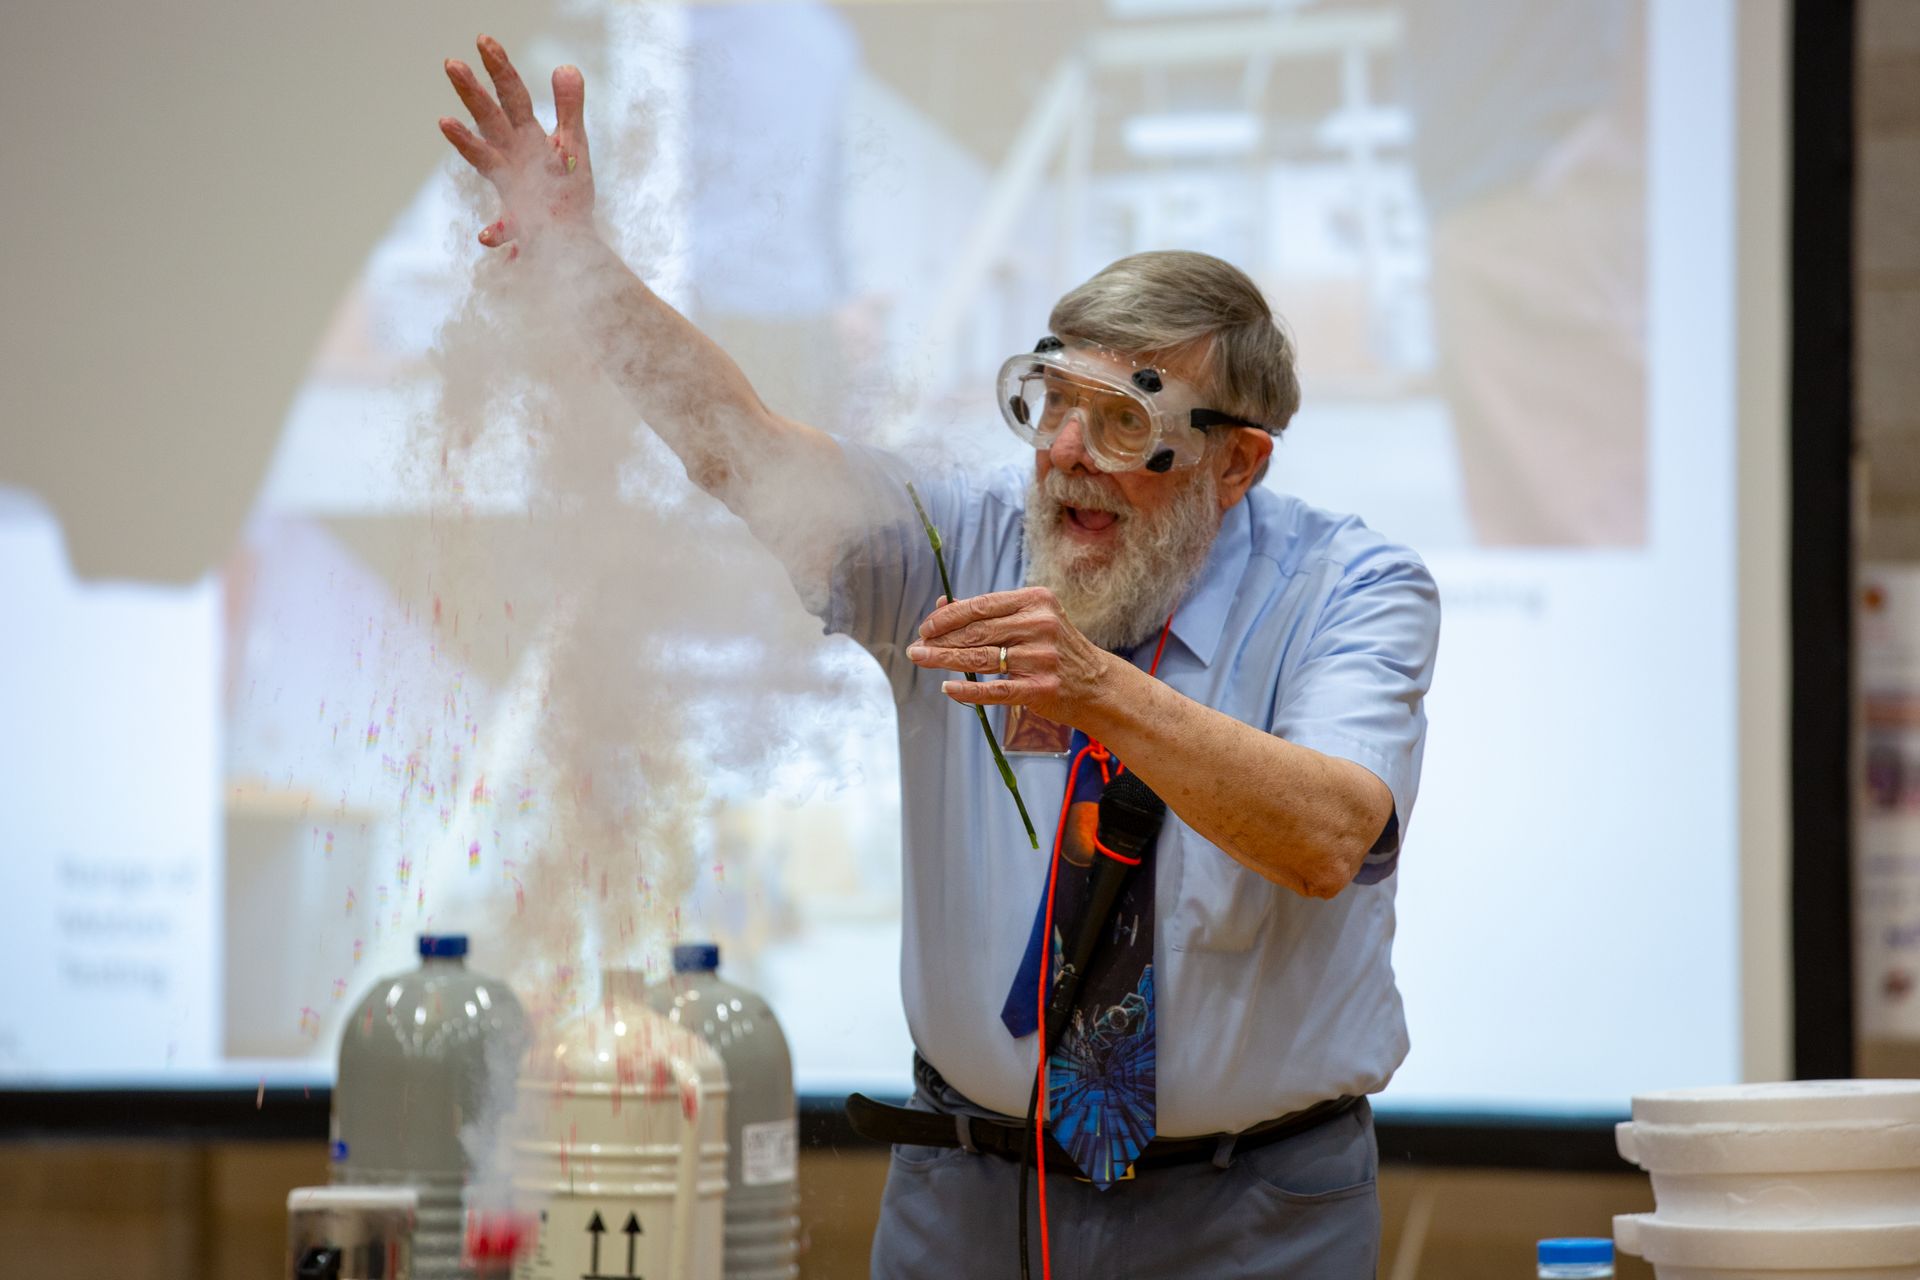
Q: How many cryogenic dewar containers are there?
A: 3